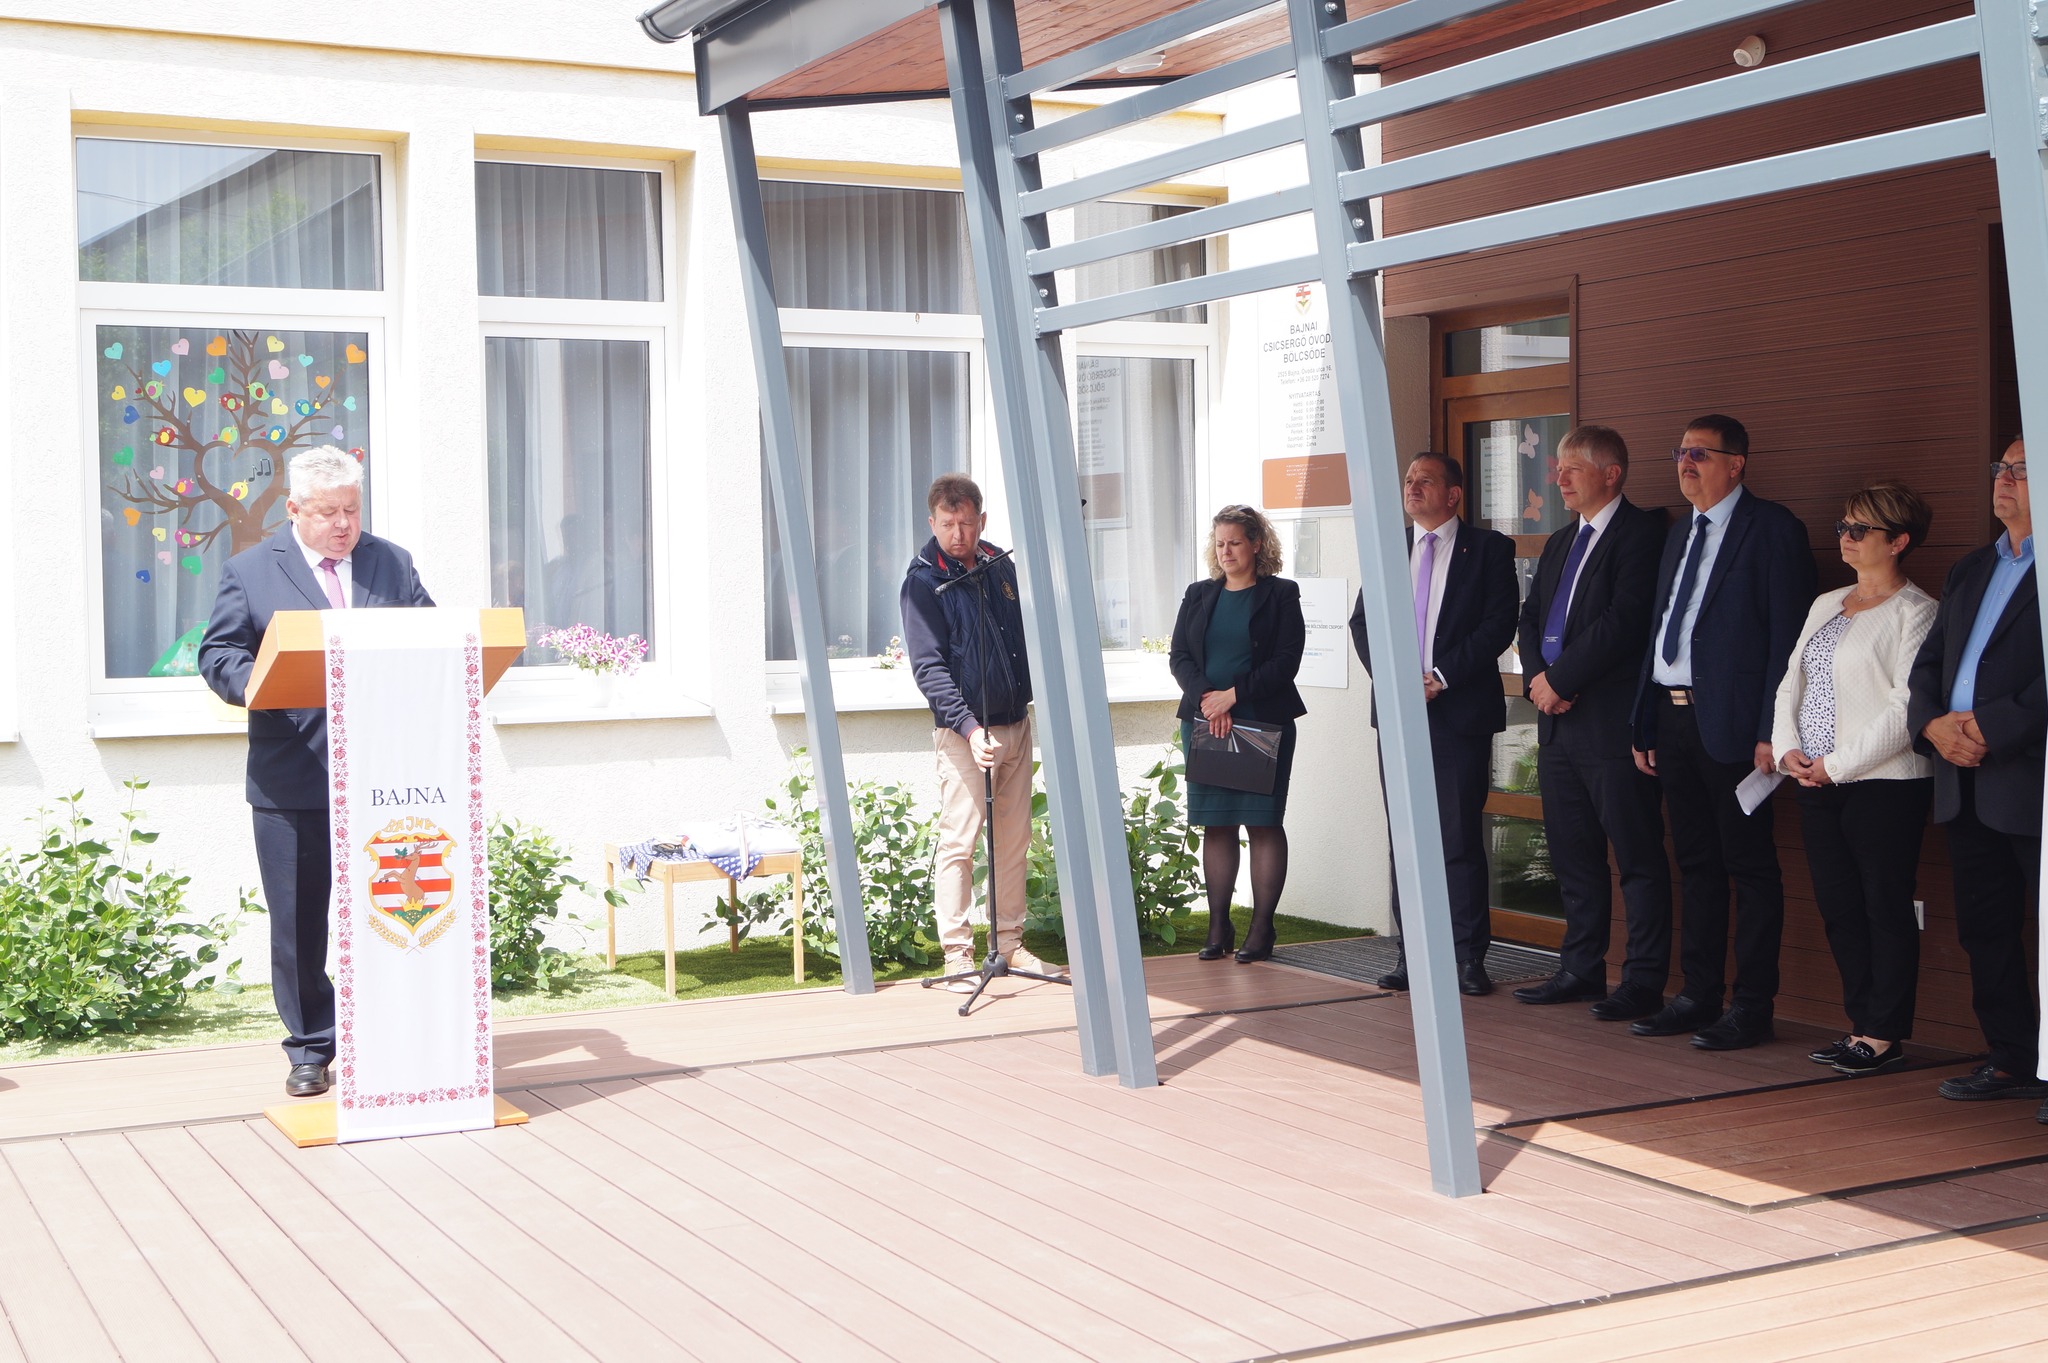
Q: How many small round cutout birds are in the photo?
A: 11